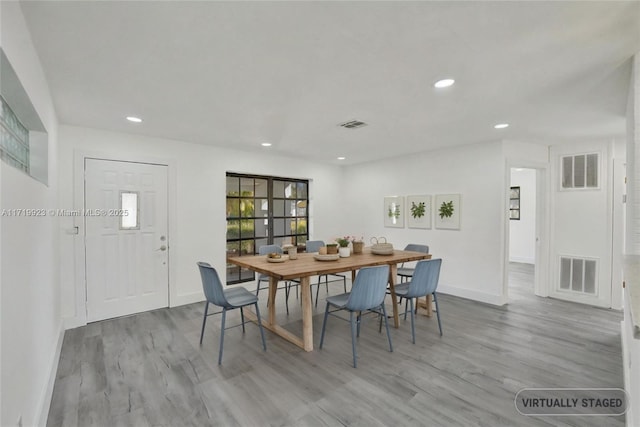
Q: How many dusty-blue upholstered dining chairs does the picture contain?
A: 6